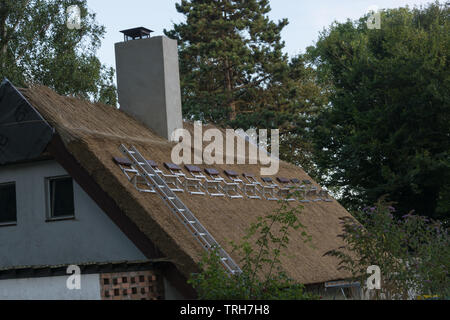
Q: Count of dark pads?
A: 11